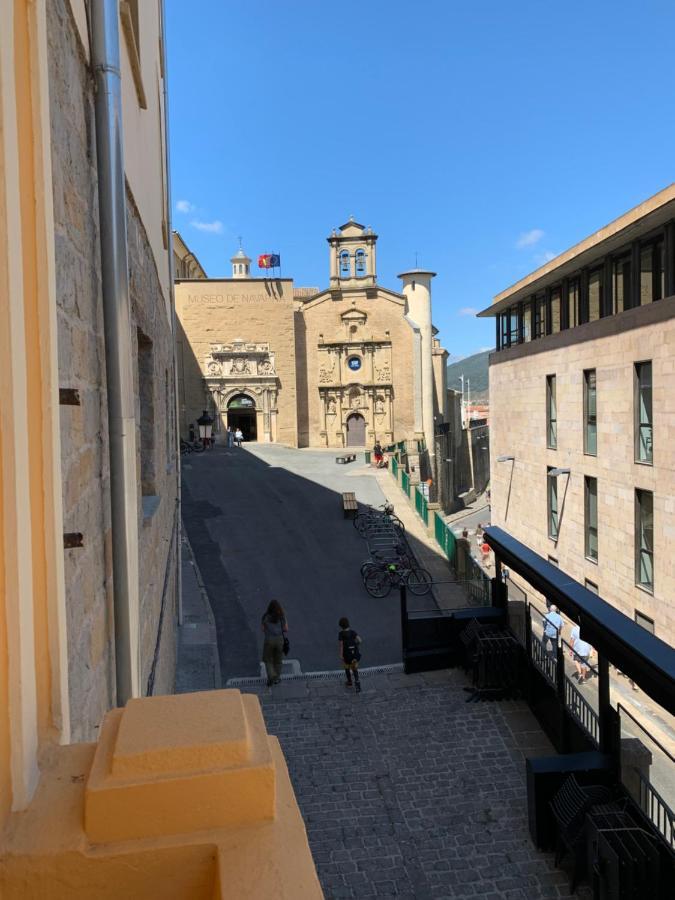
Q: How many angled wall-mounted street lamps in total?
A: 2